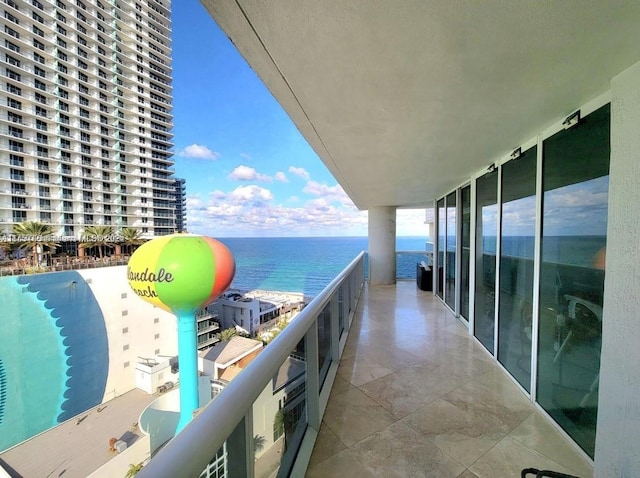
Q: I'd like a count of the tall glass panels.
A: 6